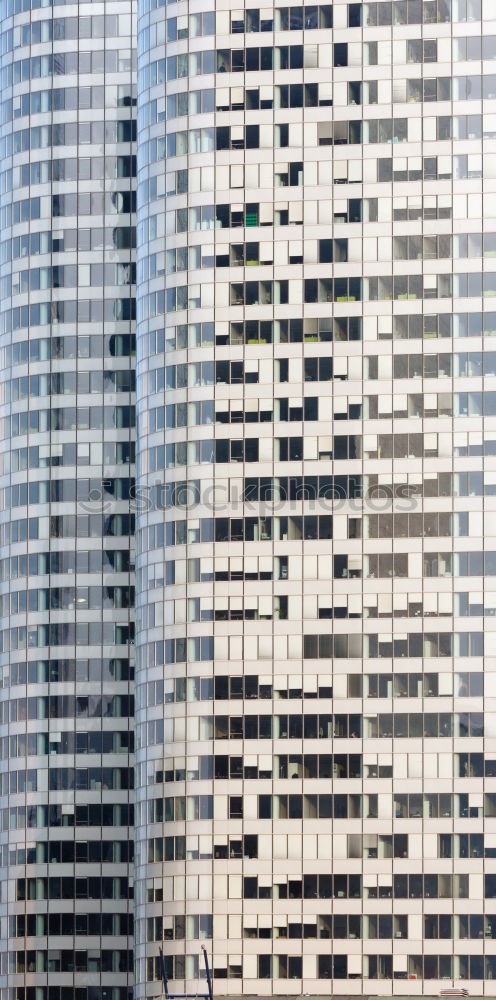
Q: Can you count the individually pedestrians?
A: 0